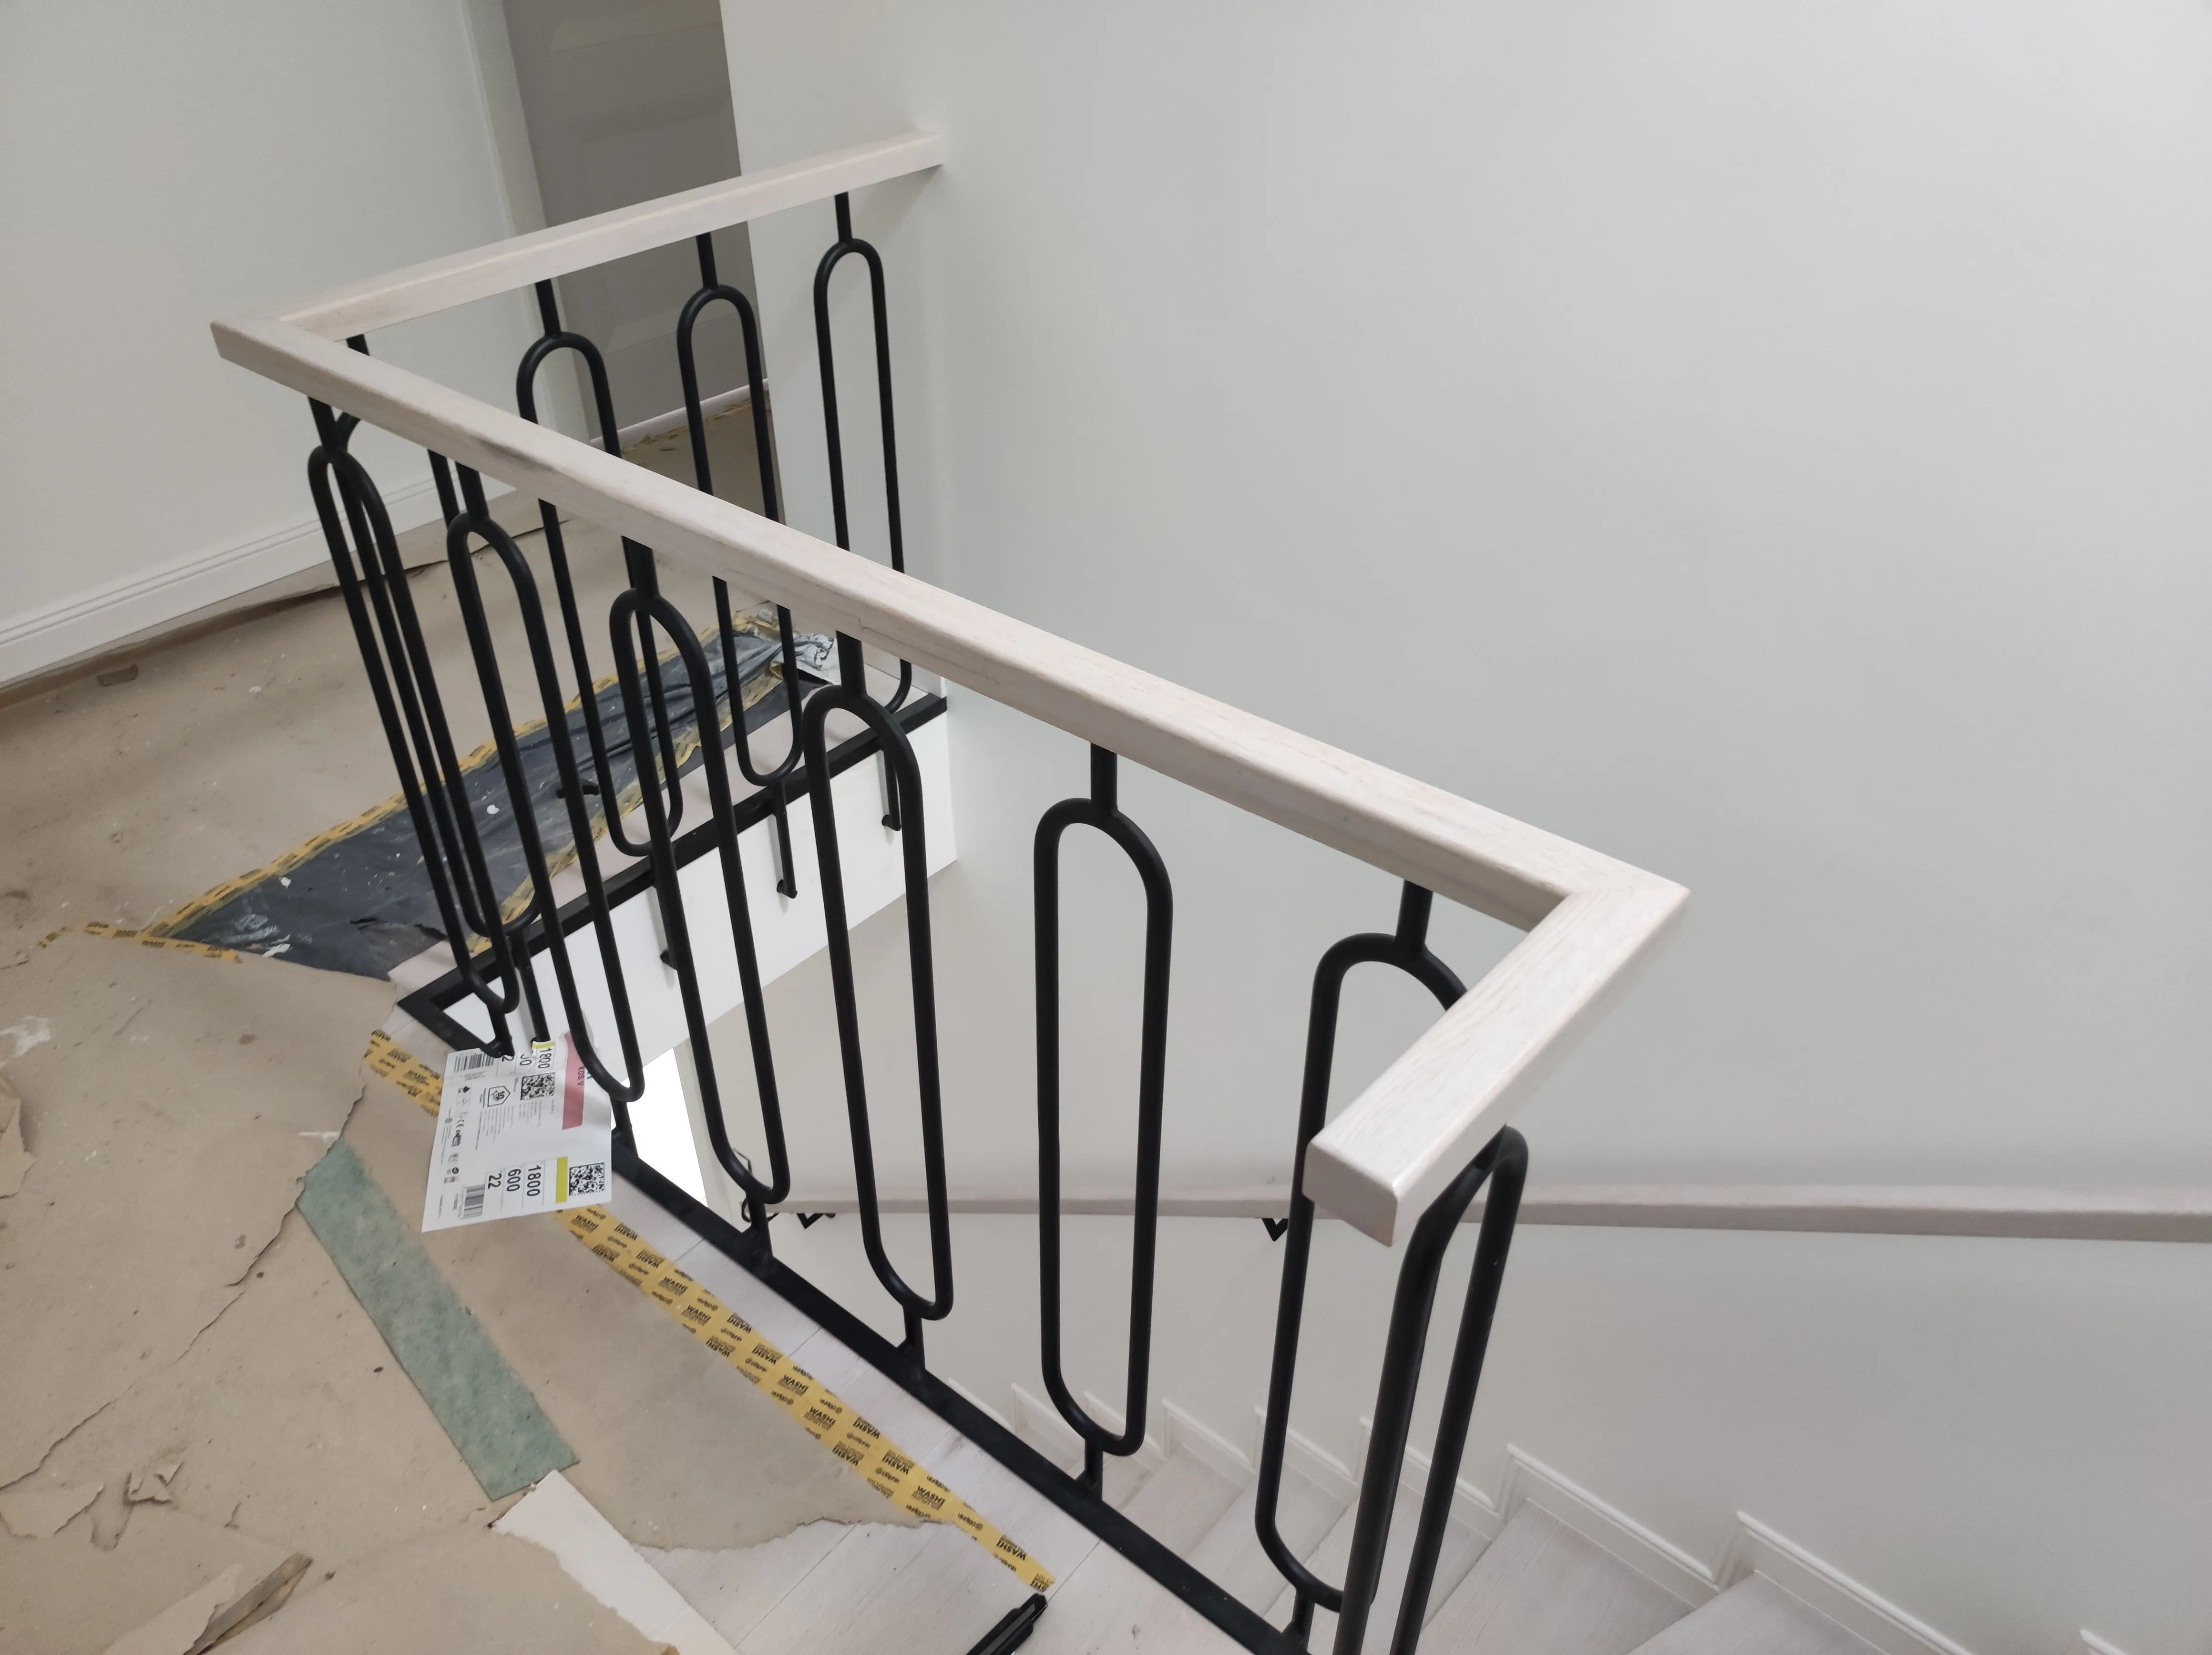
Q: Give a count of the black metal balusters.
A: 11